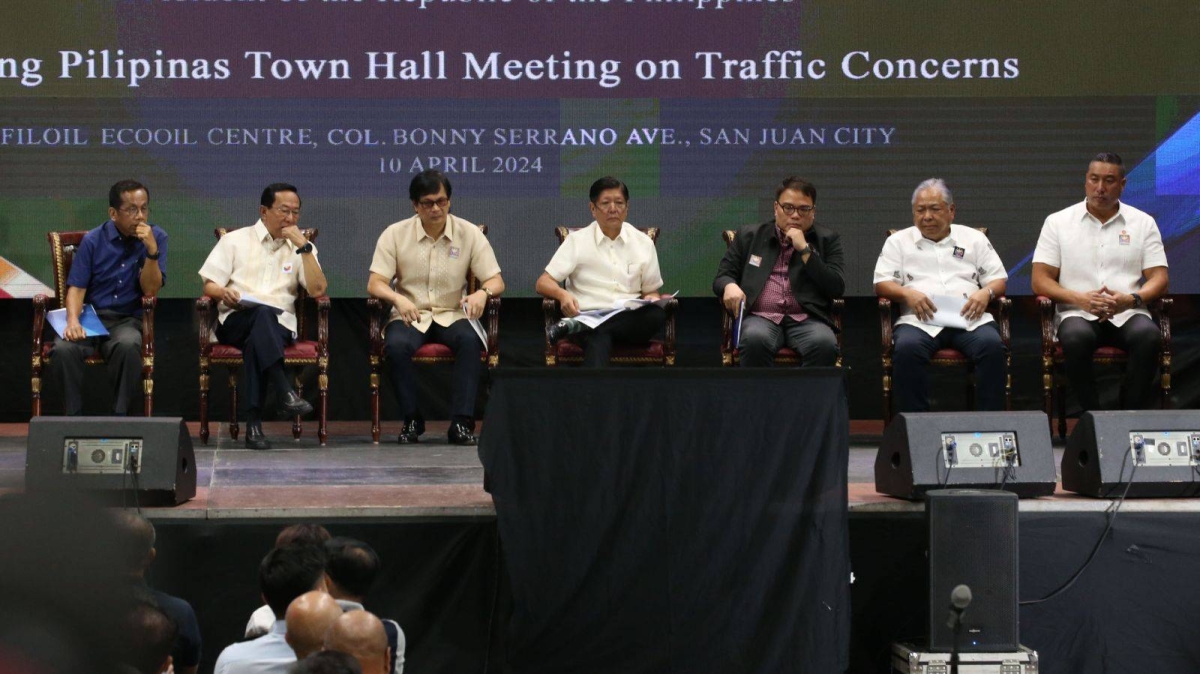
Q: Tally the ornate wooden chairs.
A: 7